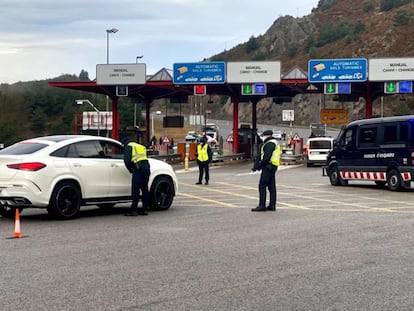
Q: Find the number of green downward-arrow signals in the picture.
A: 3